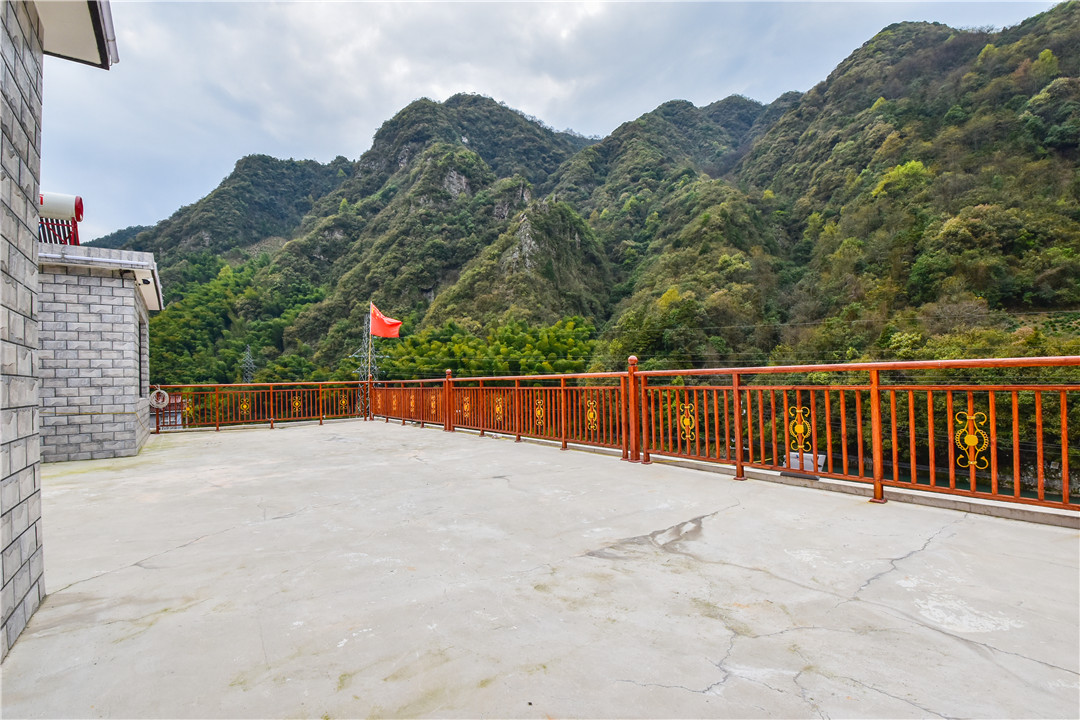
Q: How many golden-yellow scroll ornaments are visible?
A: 15